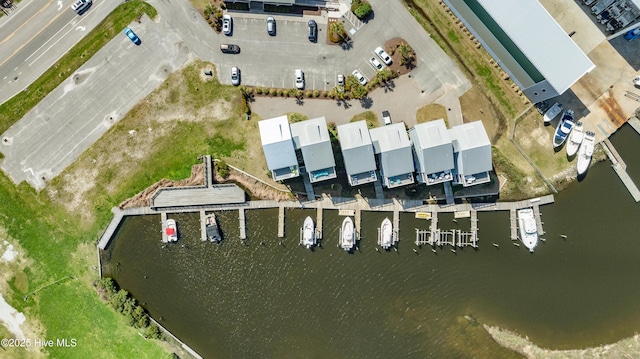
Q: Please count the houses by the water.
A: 6